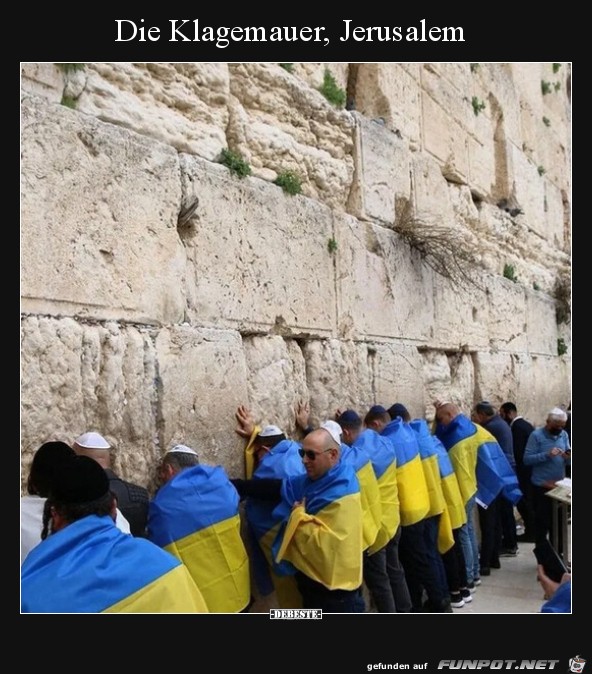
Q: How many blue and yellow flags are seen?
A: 10